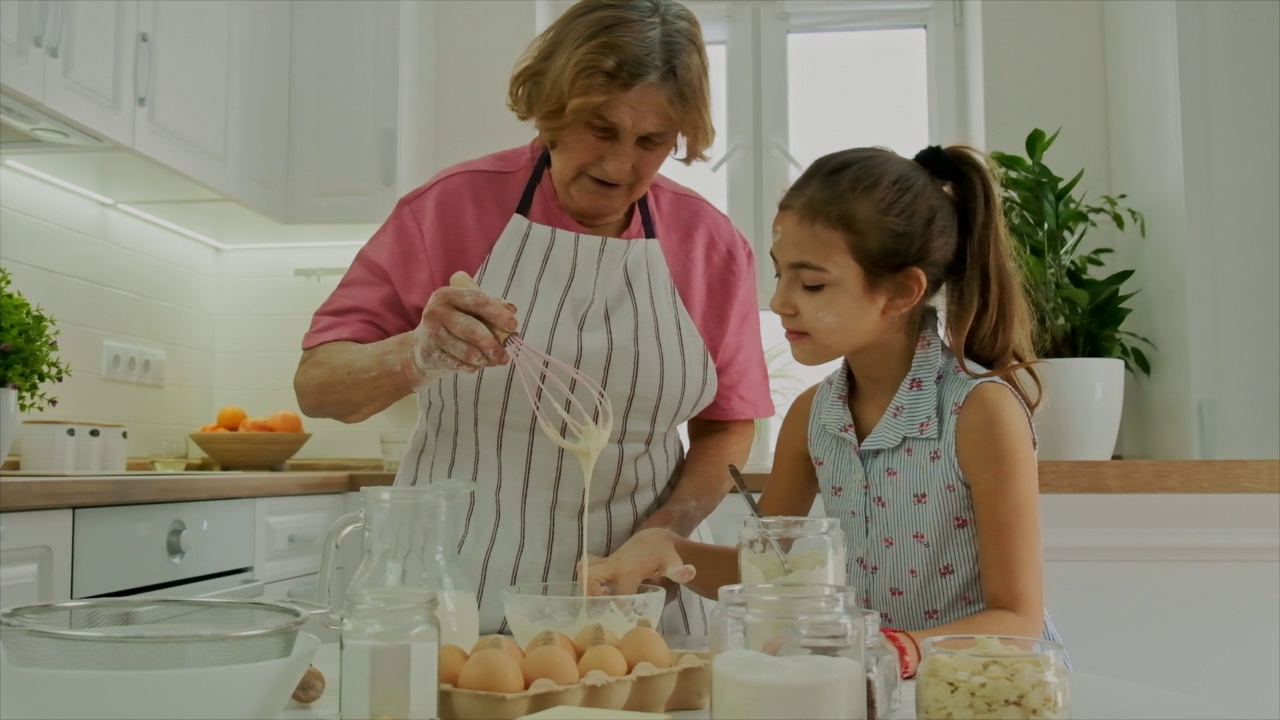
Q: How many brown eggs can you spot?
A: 8